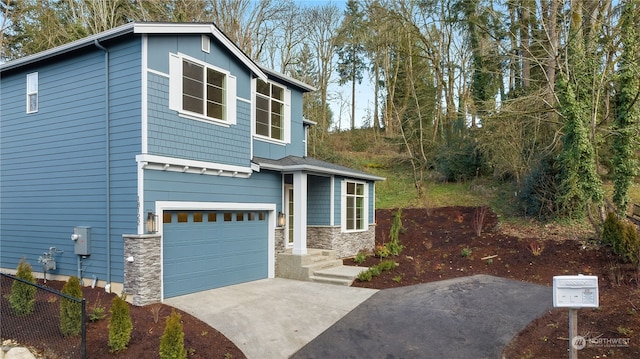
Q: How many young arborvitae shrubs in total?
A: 4